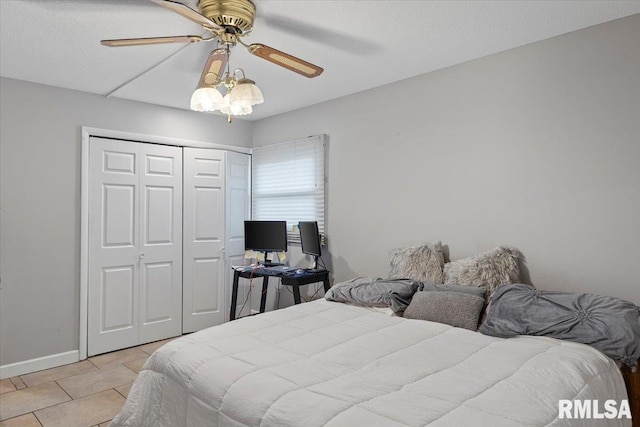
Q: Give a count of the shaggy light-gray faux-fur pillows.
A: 2